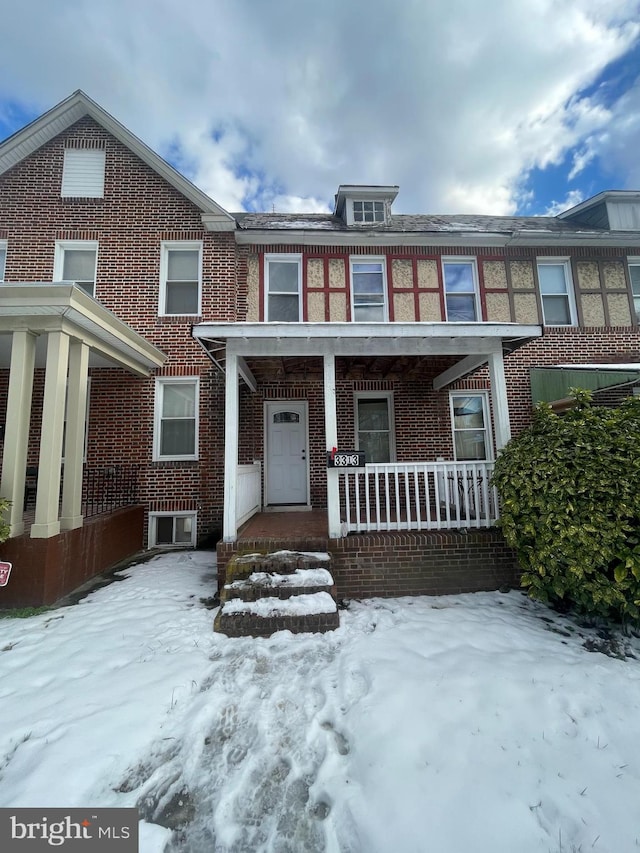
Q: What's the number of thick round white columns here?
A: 3